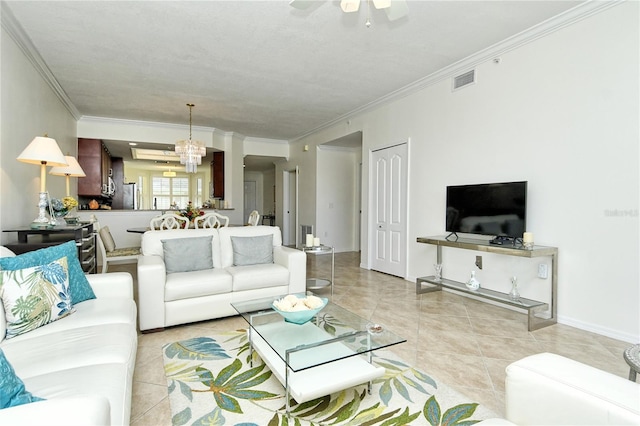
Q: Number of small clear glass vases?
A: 2